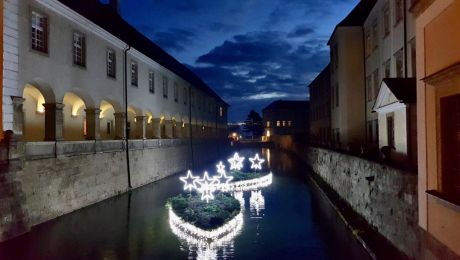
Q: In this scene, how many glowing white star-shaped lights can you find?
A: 7